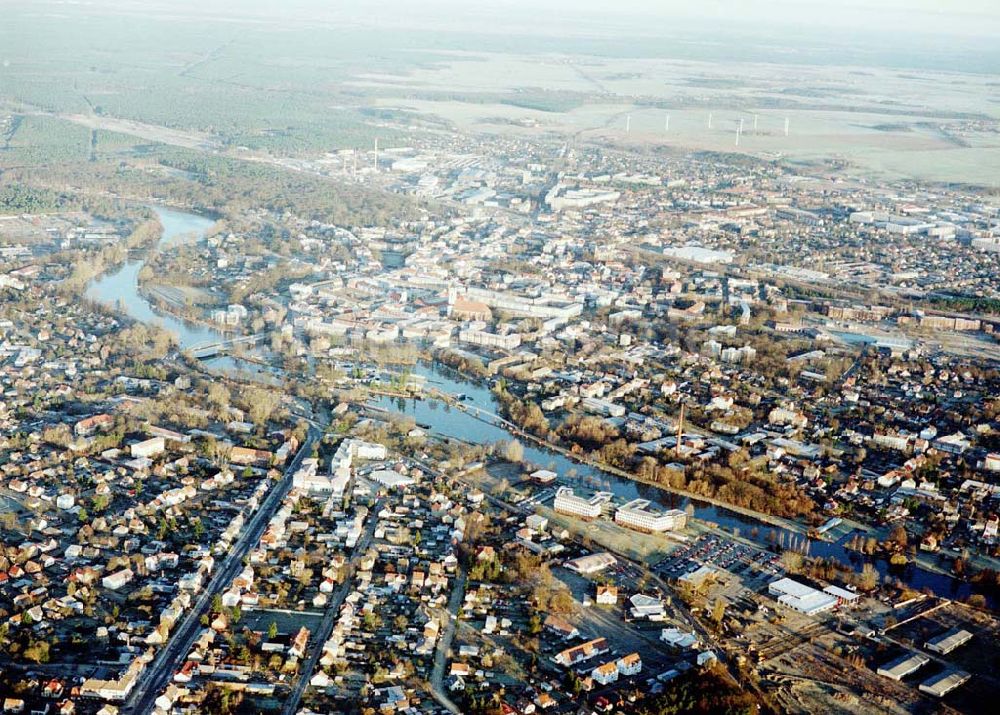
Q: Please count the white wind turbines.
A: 7